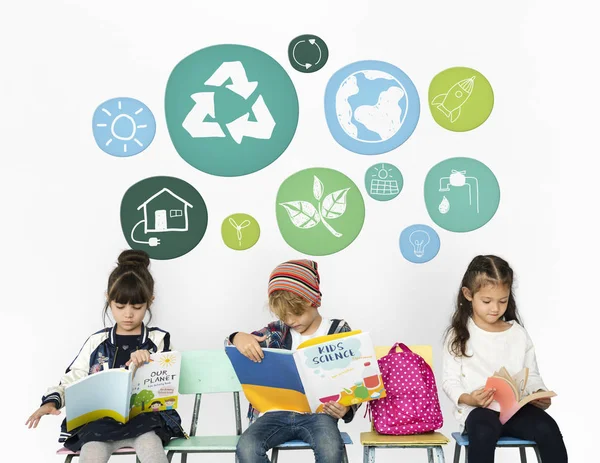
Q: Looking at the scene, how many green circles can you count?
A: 8